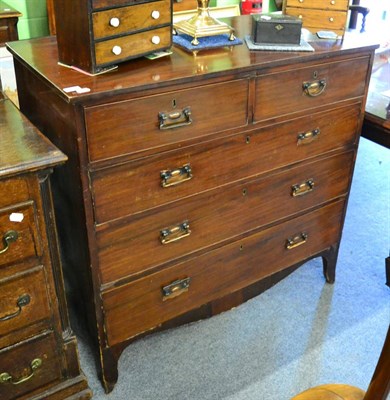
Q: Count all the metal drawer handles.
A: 11